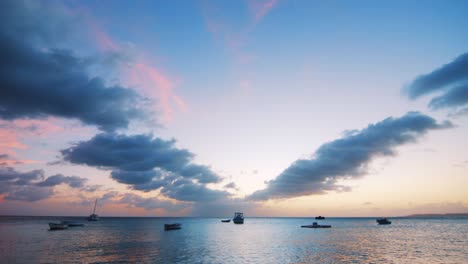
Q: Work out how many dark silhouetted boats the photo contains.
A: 9